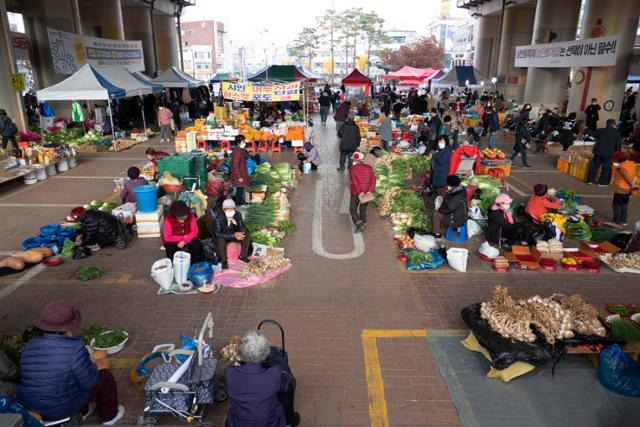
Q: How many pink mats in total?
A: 1